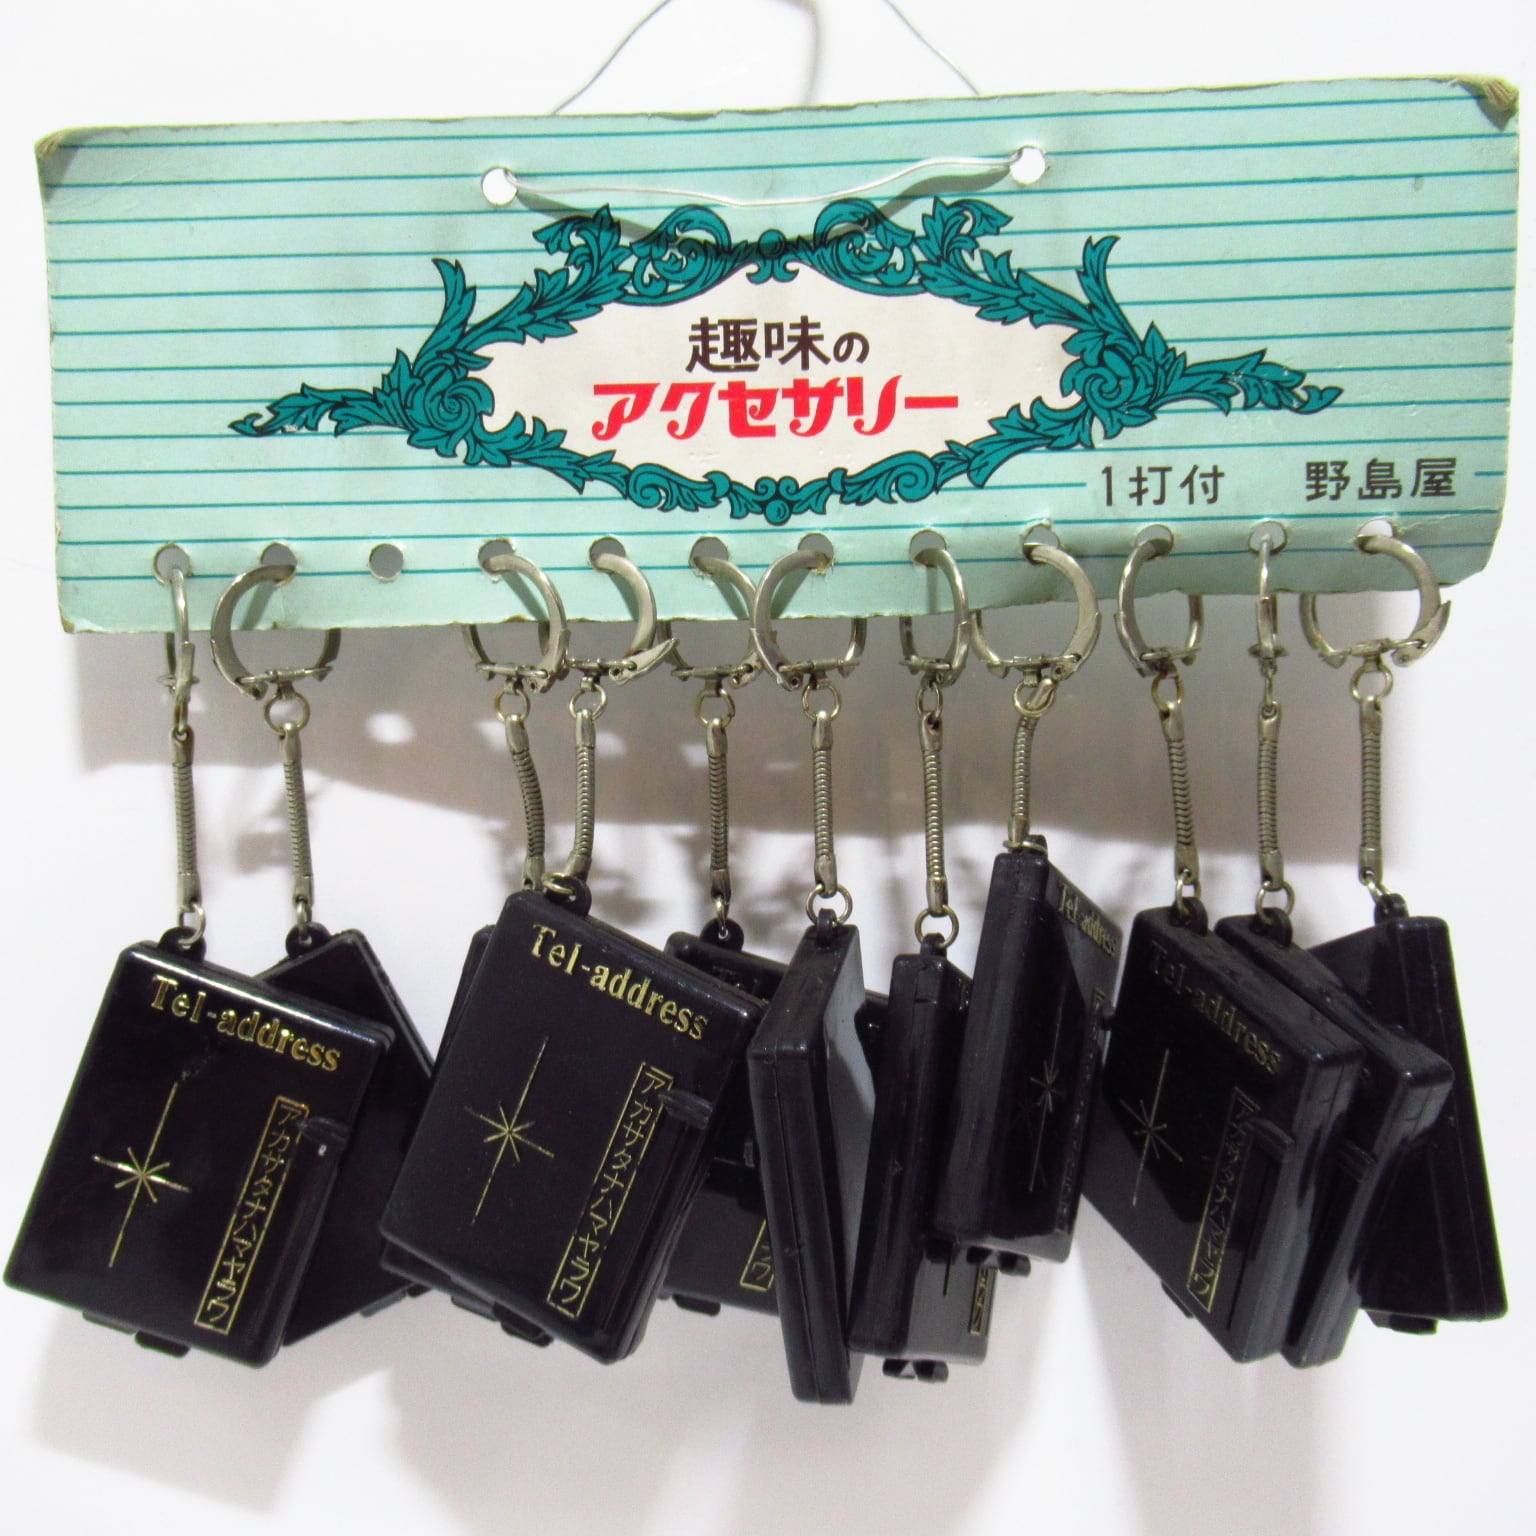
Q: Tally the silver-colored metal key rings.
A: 11